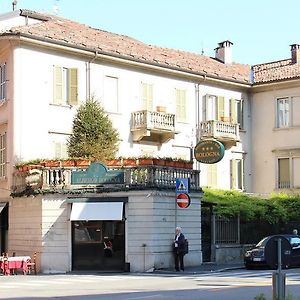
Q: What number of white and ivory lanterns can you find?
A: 0